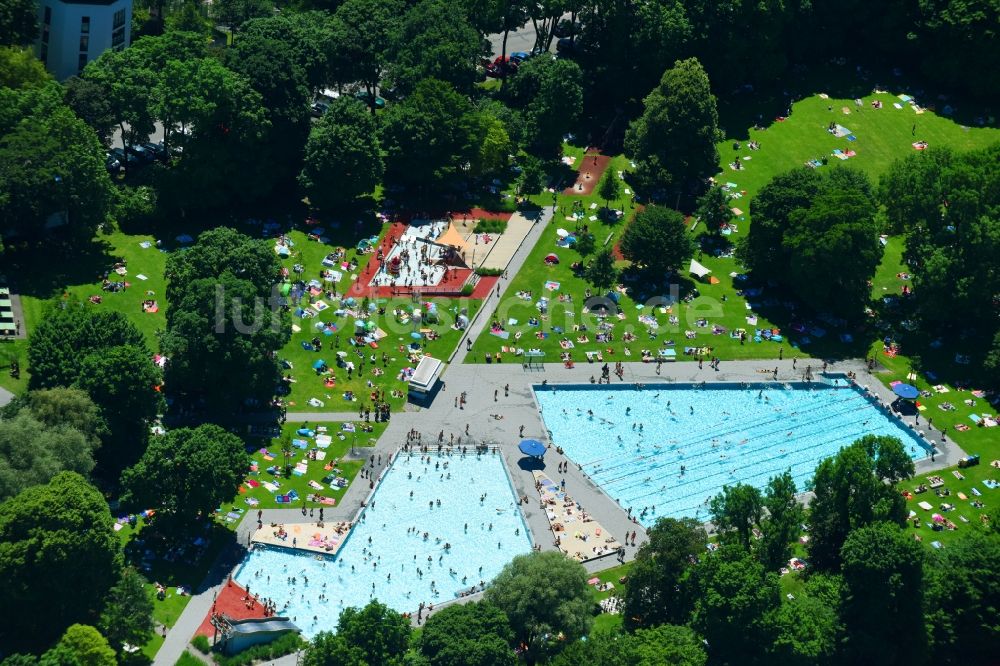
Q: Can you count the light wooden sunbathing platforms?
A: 2